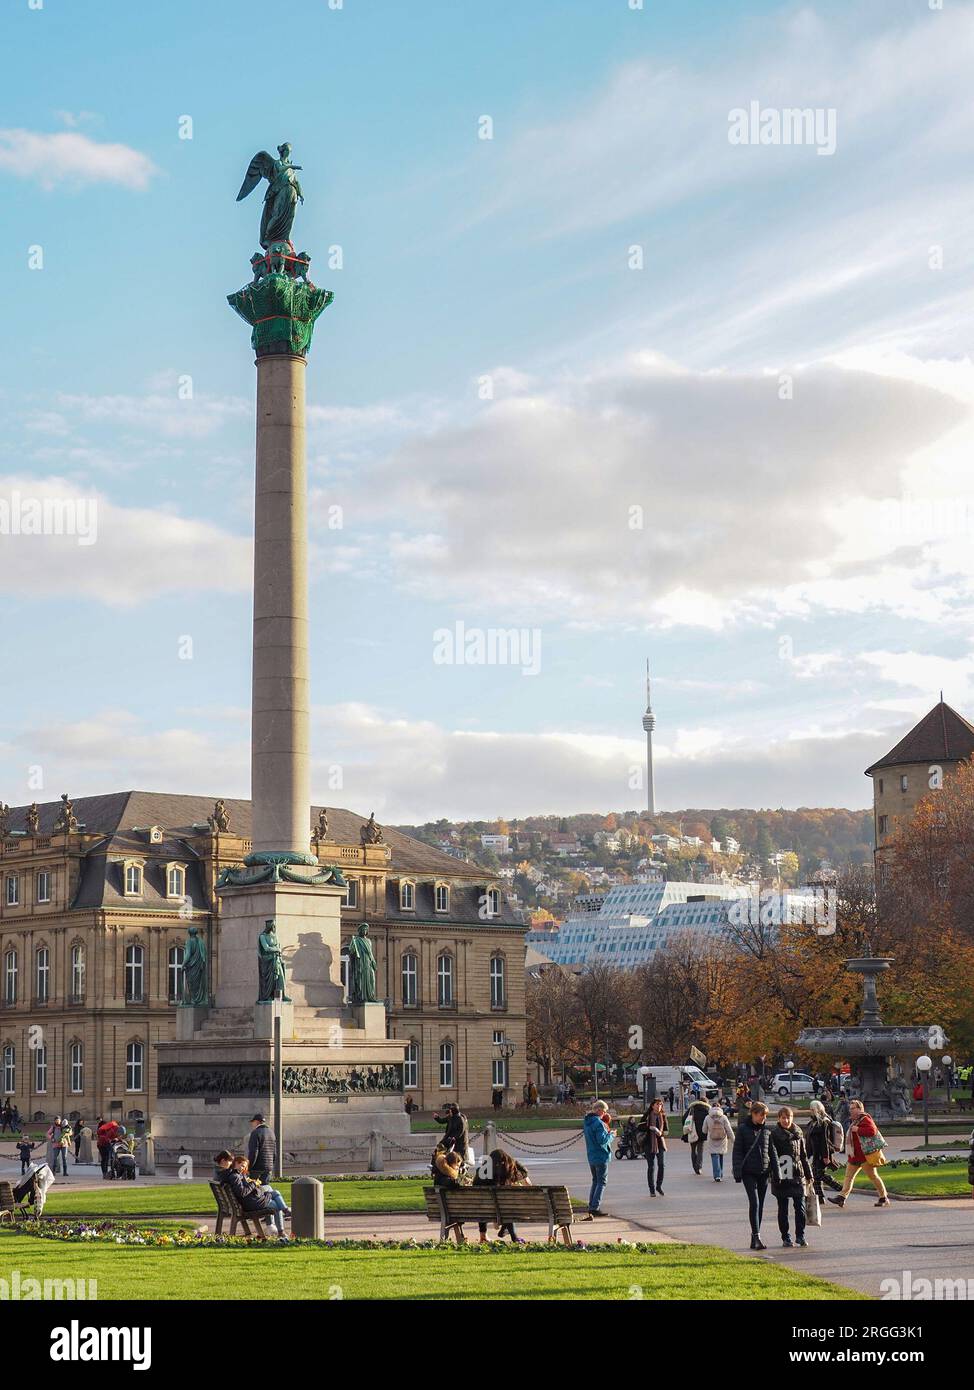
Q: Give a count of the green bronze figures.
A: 4